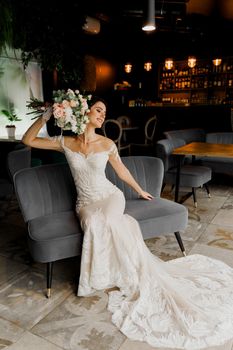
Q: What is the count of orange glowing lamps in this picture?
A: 5